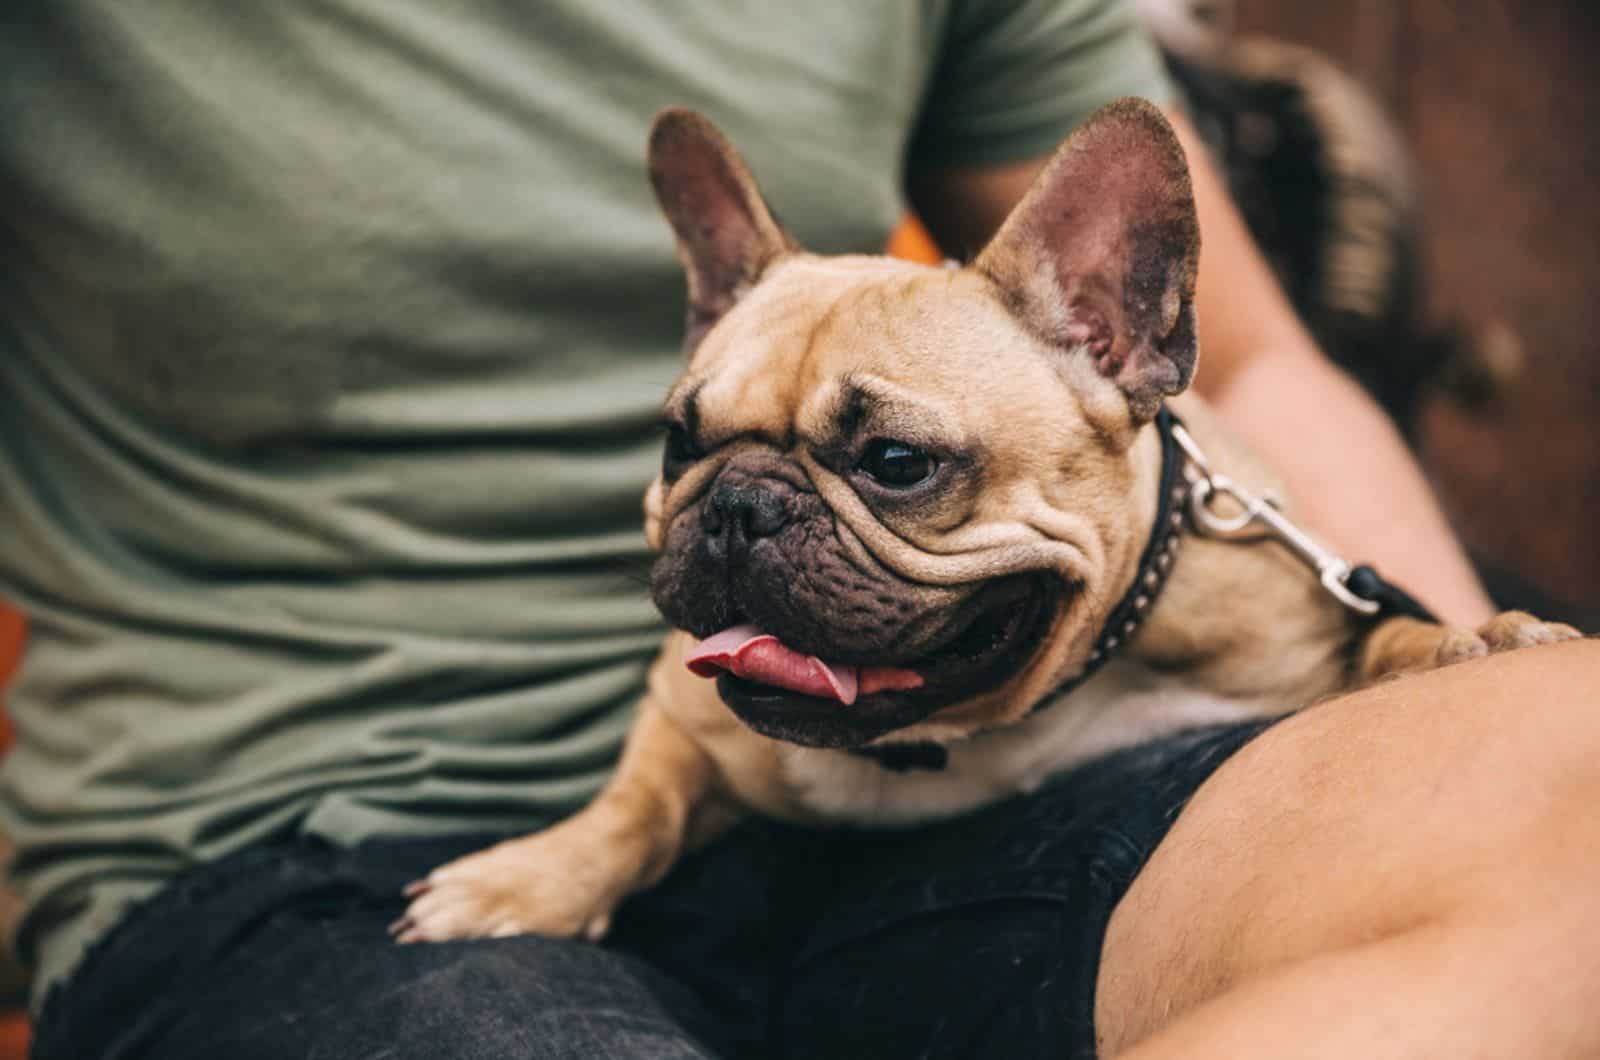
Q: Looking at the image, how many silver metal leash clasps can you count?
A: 1